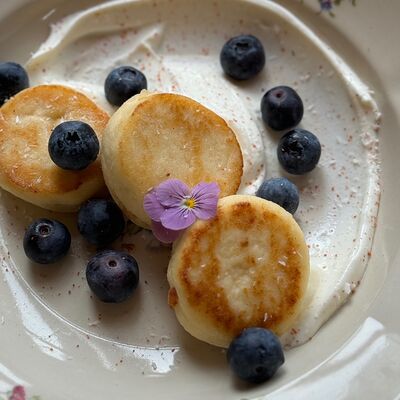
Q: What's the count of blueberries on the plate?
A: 11